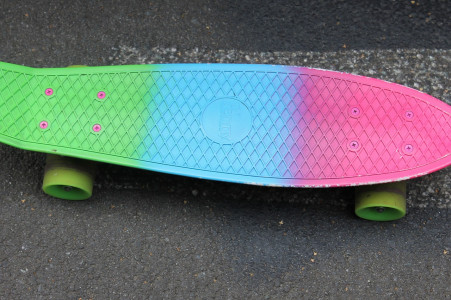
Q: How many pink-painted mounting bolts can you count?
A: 8